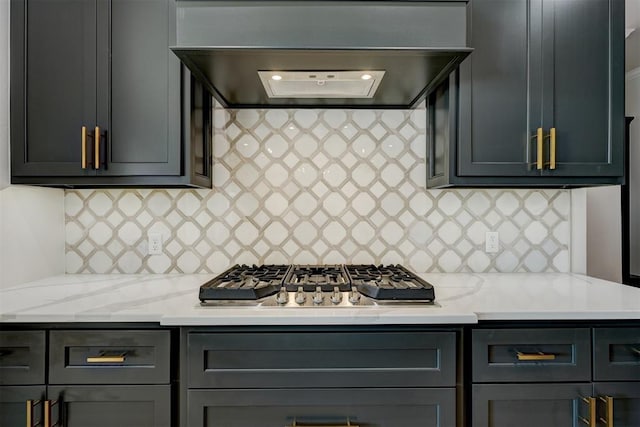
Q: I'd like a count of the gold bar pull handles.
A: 11